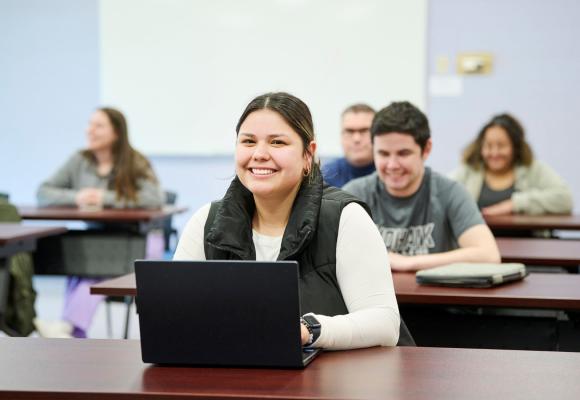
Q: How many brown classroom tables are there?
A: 6